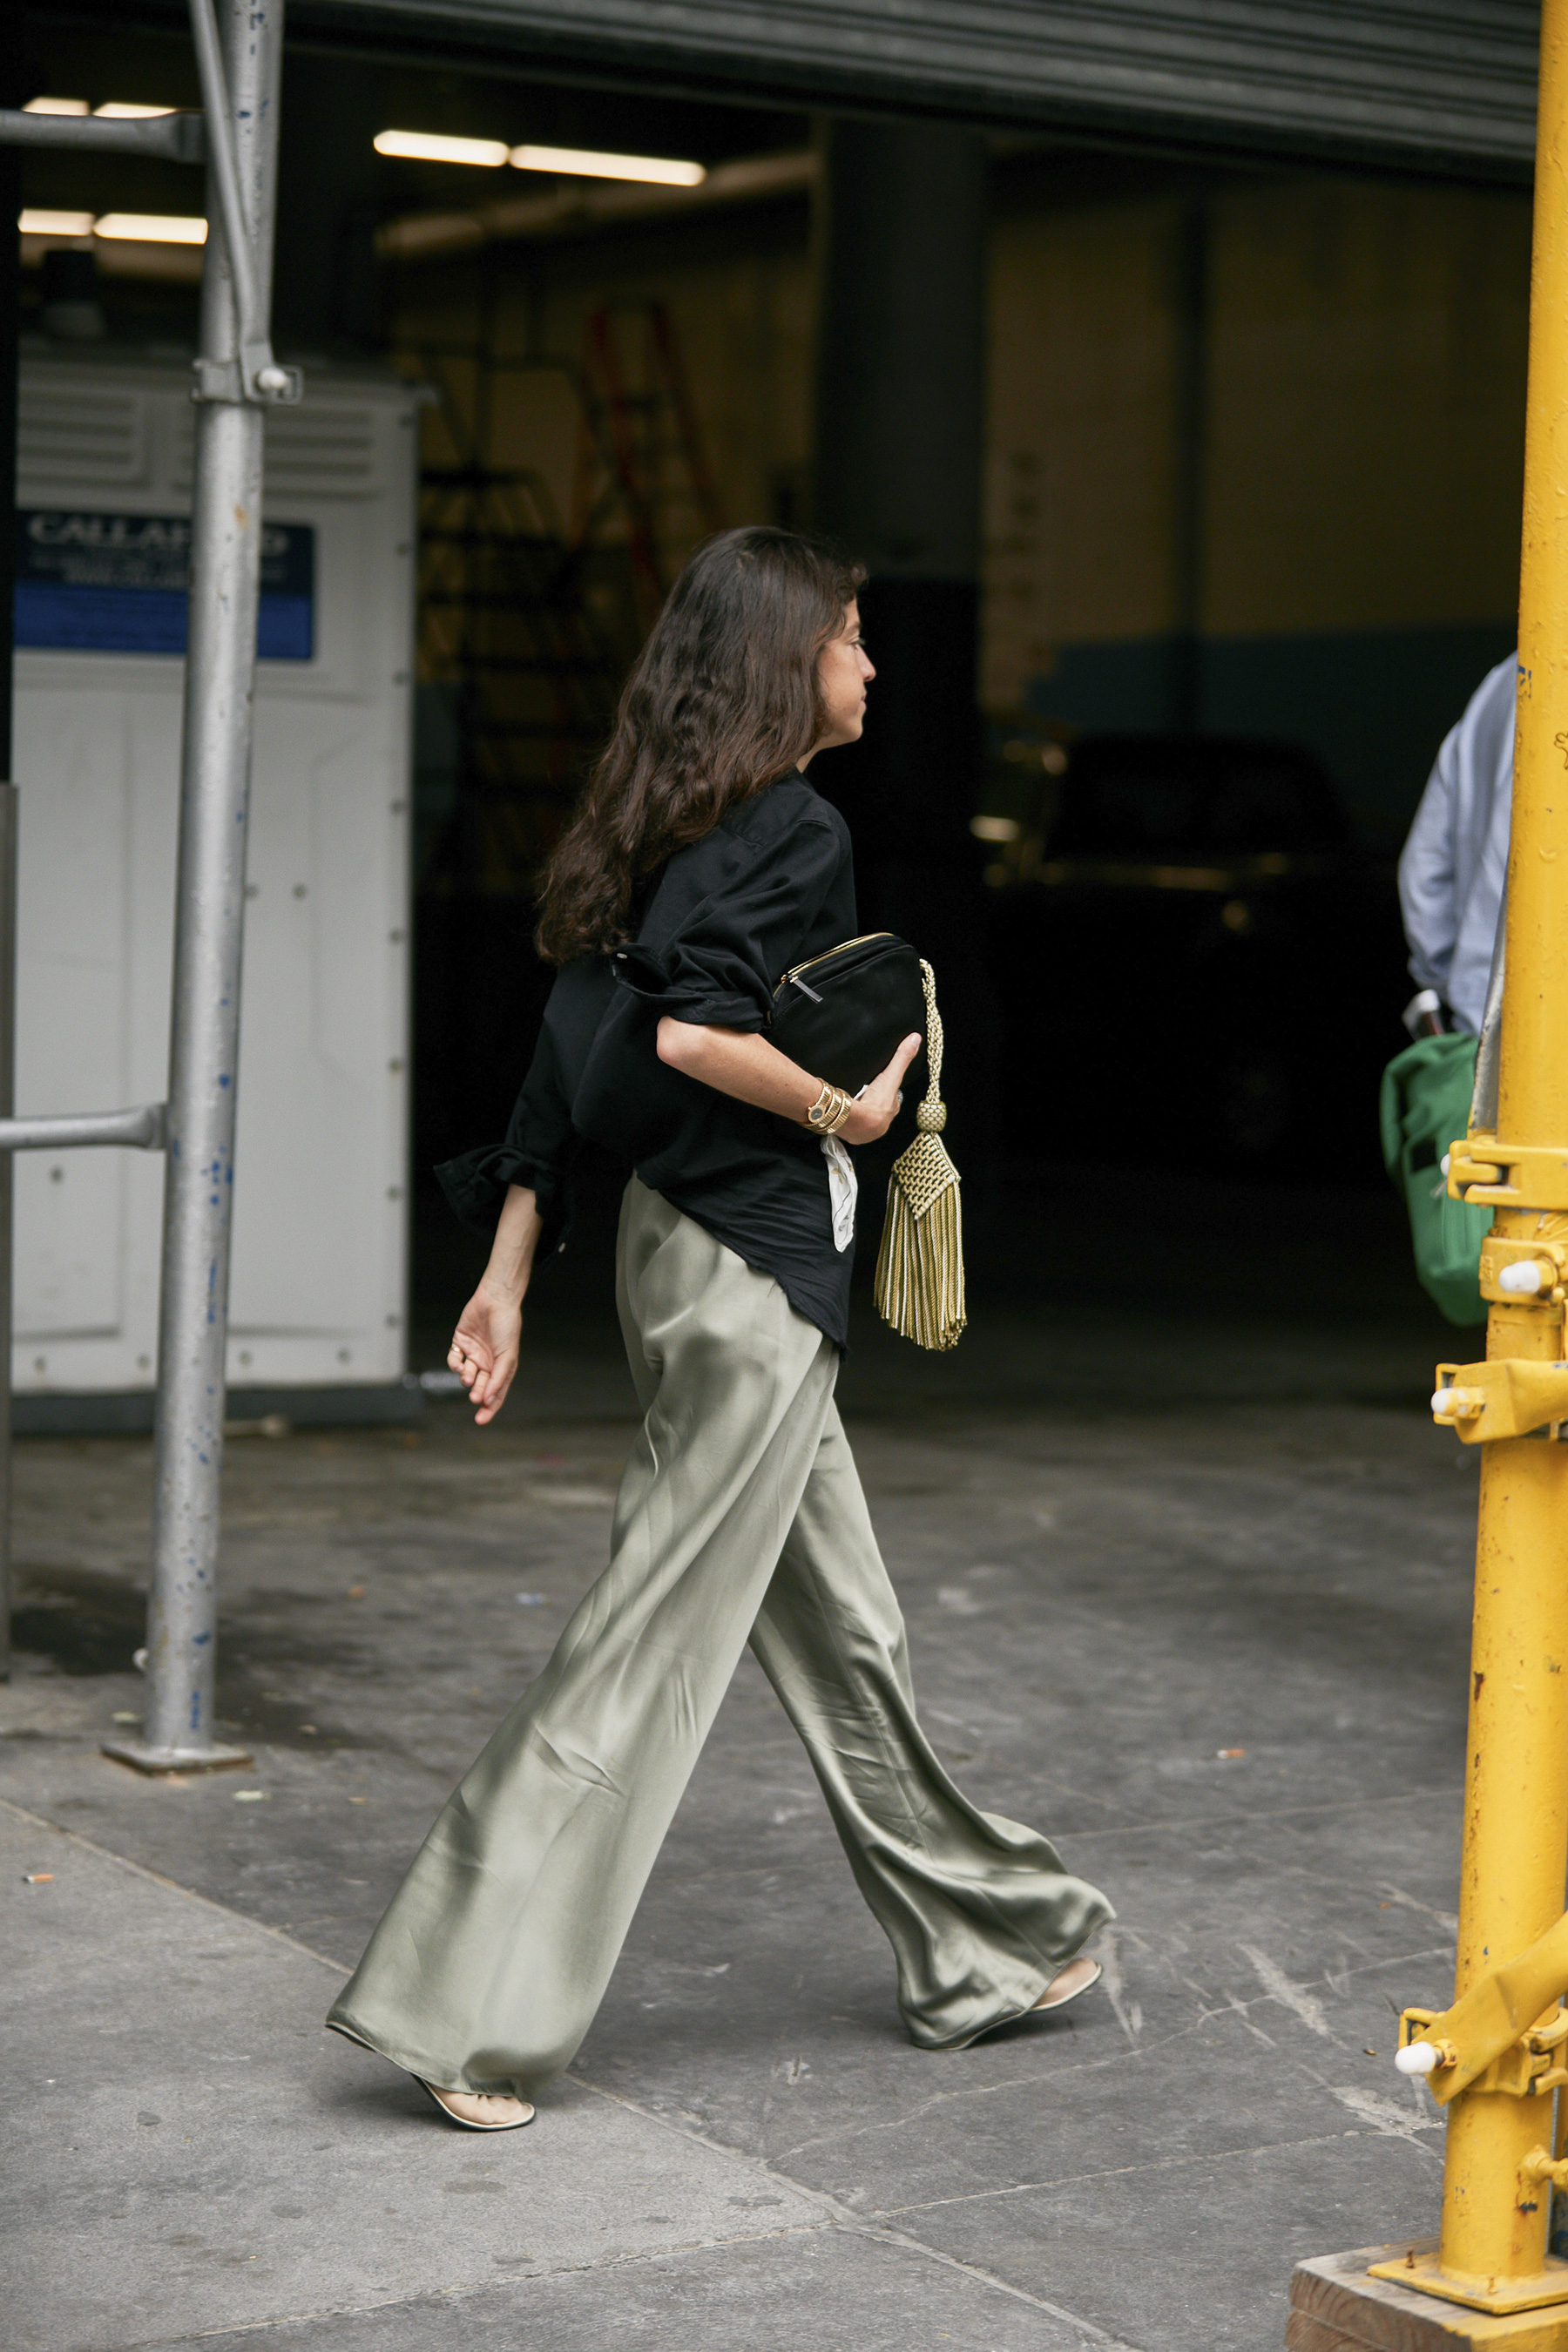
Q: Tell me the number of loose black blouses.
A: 1